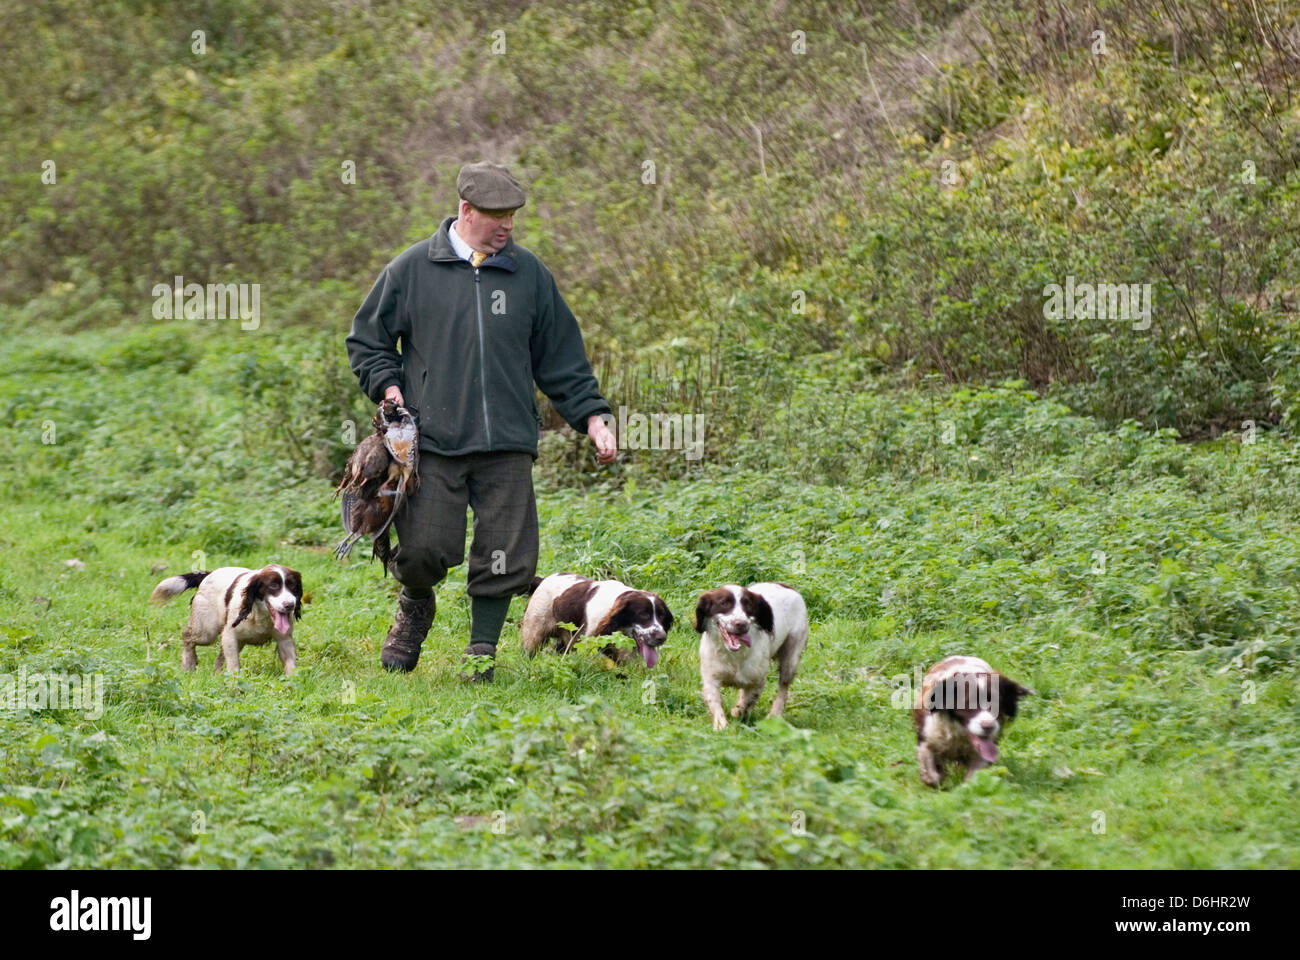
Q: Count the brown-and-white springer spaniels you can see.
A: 4